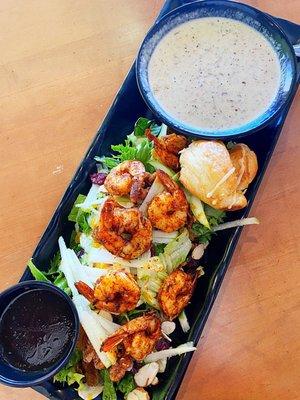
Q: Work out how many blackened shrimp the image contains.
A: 7